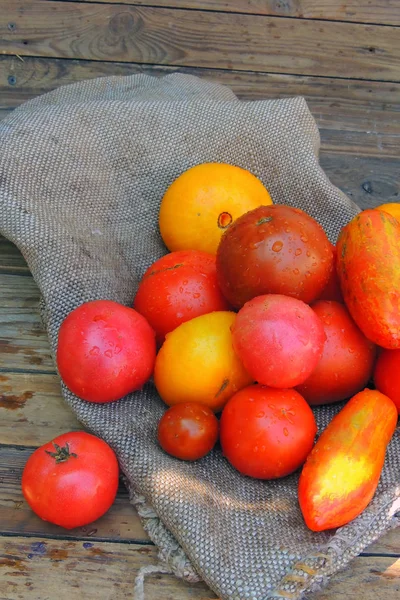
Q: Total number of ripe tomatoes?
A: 15